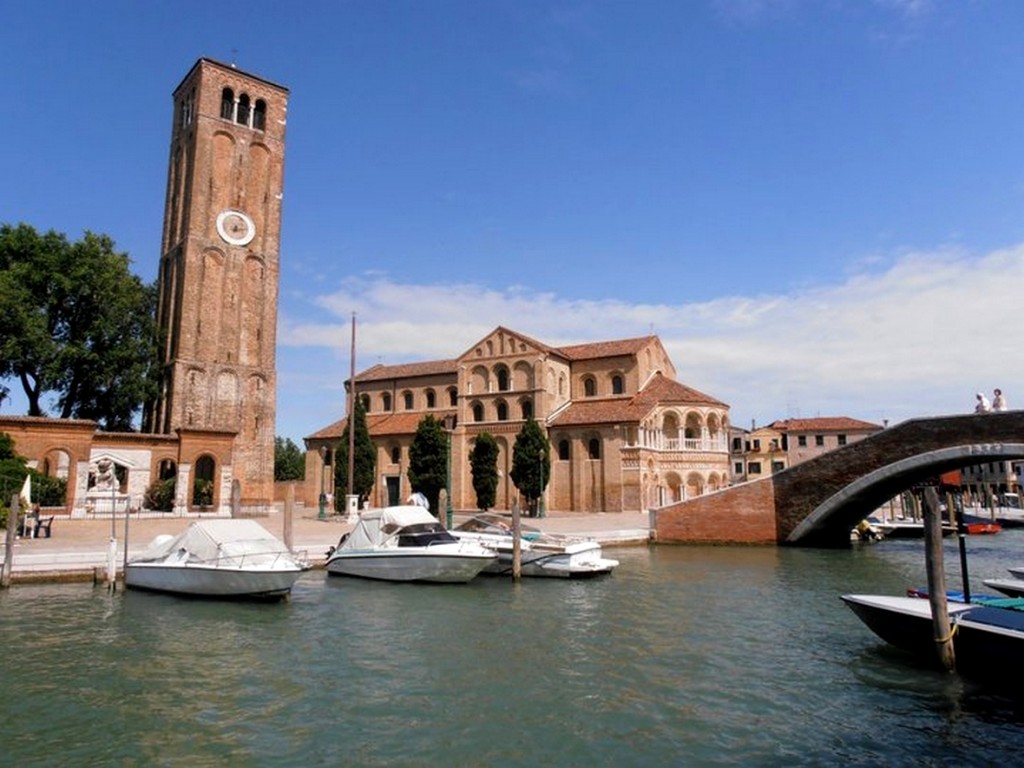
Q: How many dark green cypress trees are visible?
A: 4